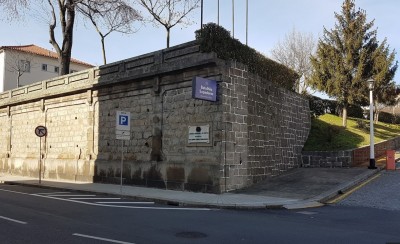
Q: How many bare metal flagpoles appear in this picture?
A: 4